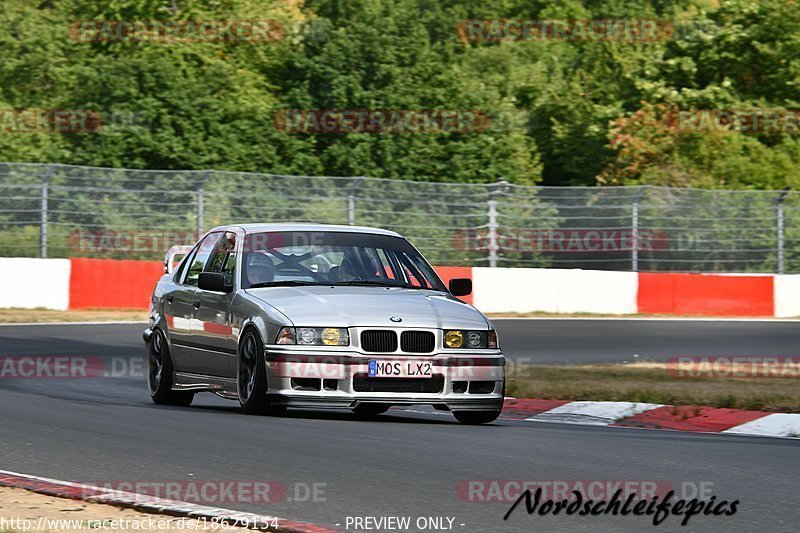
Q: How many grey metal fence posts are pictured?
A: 6